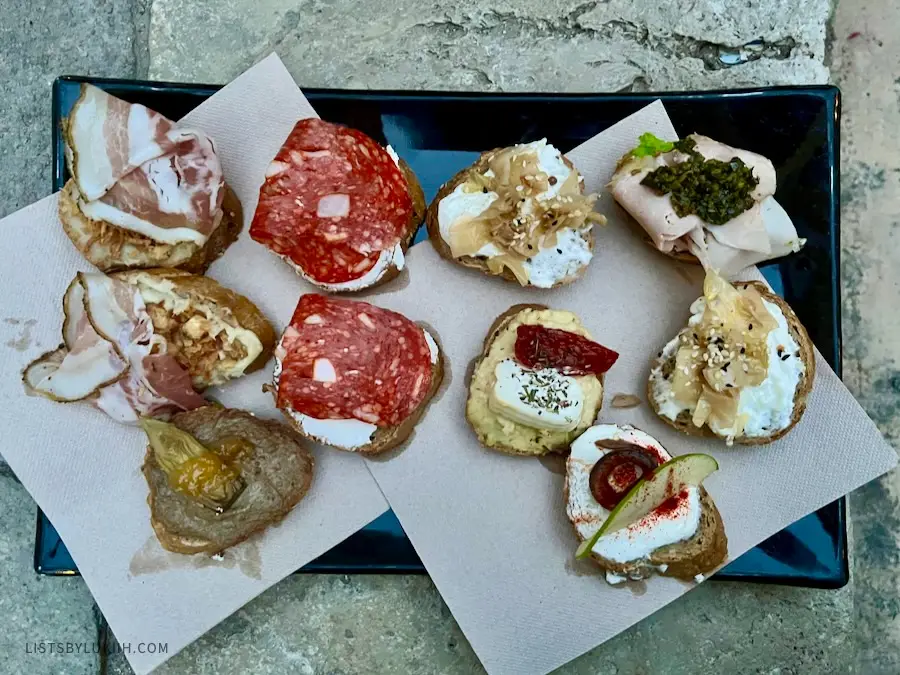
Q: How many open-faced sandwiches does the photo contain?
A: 10